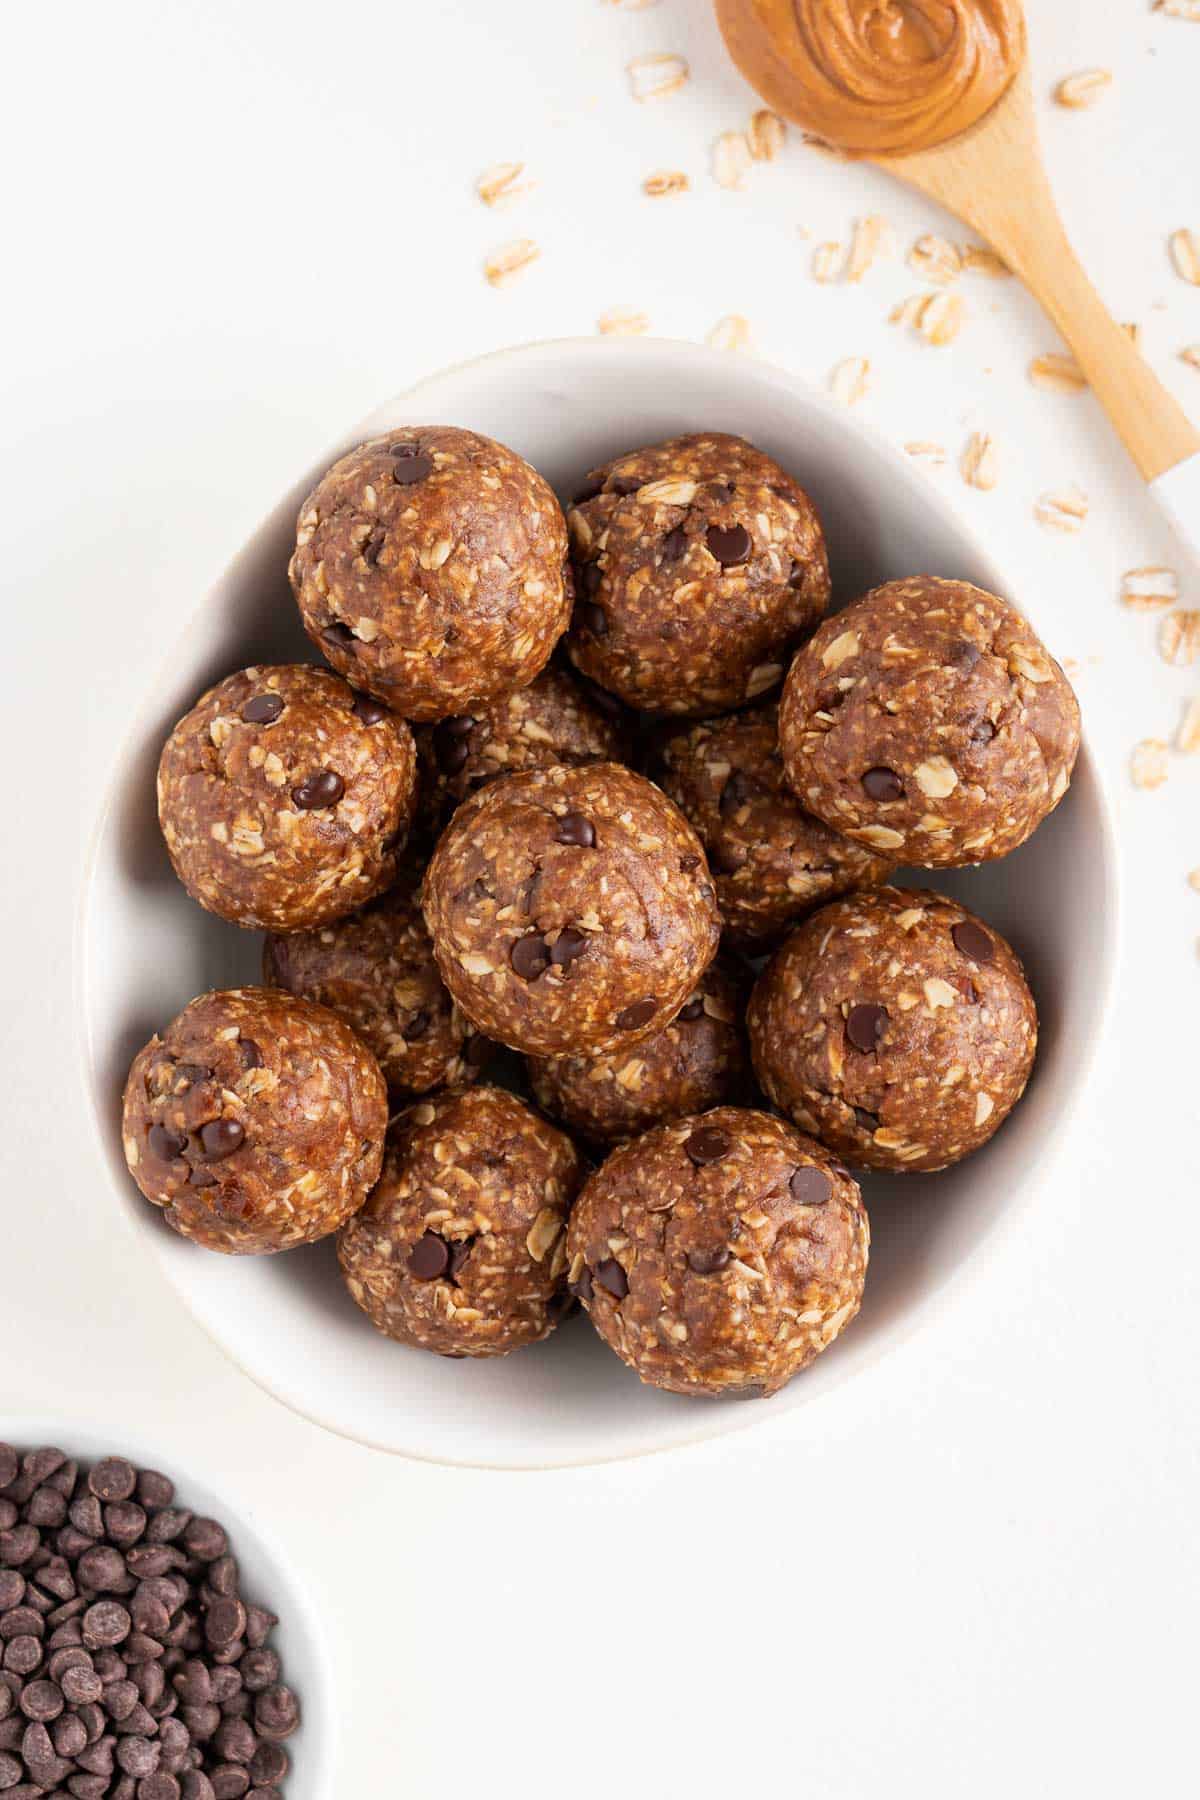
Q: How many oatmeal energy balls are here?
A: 13